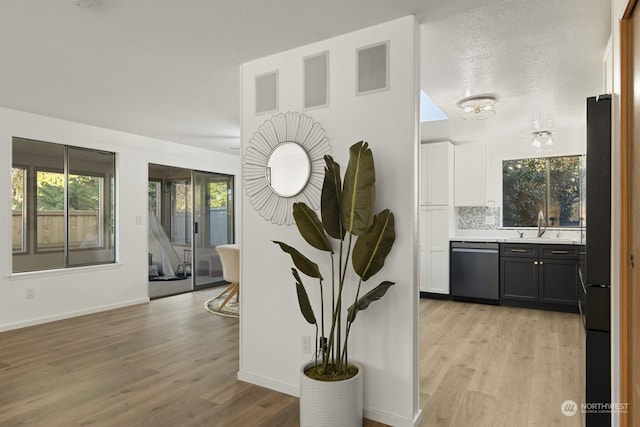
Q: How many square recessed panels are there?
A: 3